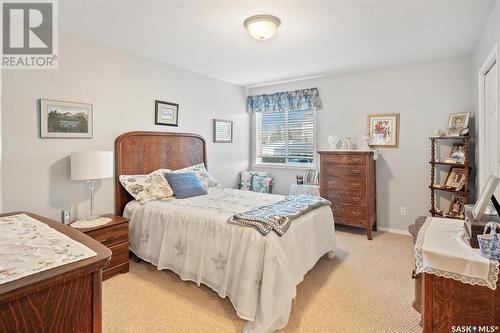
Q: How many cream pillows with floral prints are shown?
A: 2